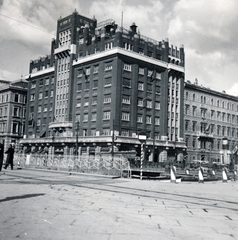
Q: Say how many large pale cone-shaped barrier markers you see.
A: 3